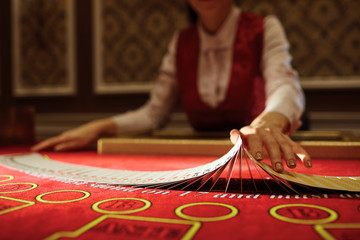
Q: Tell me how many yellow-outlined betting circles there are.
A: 6